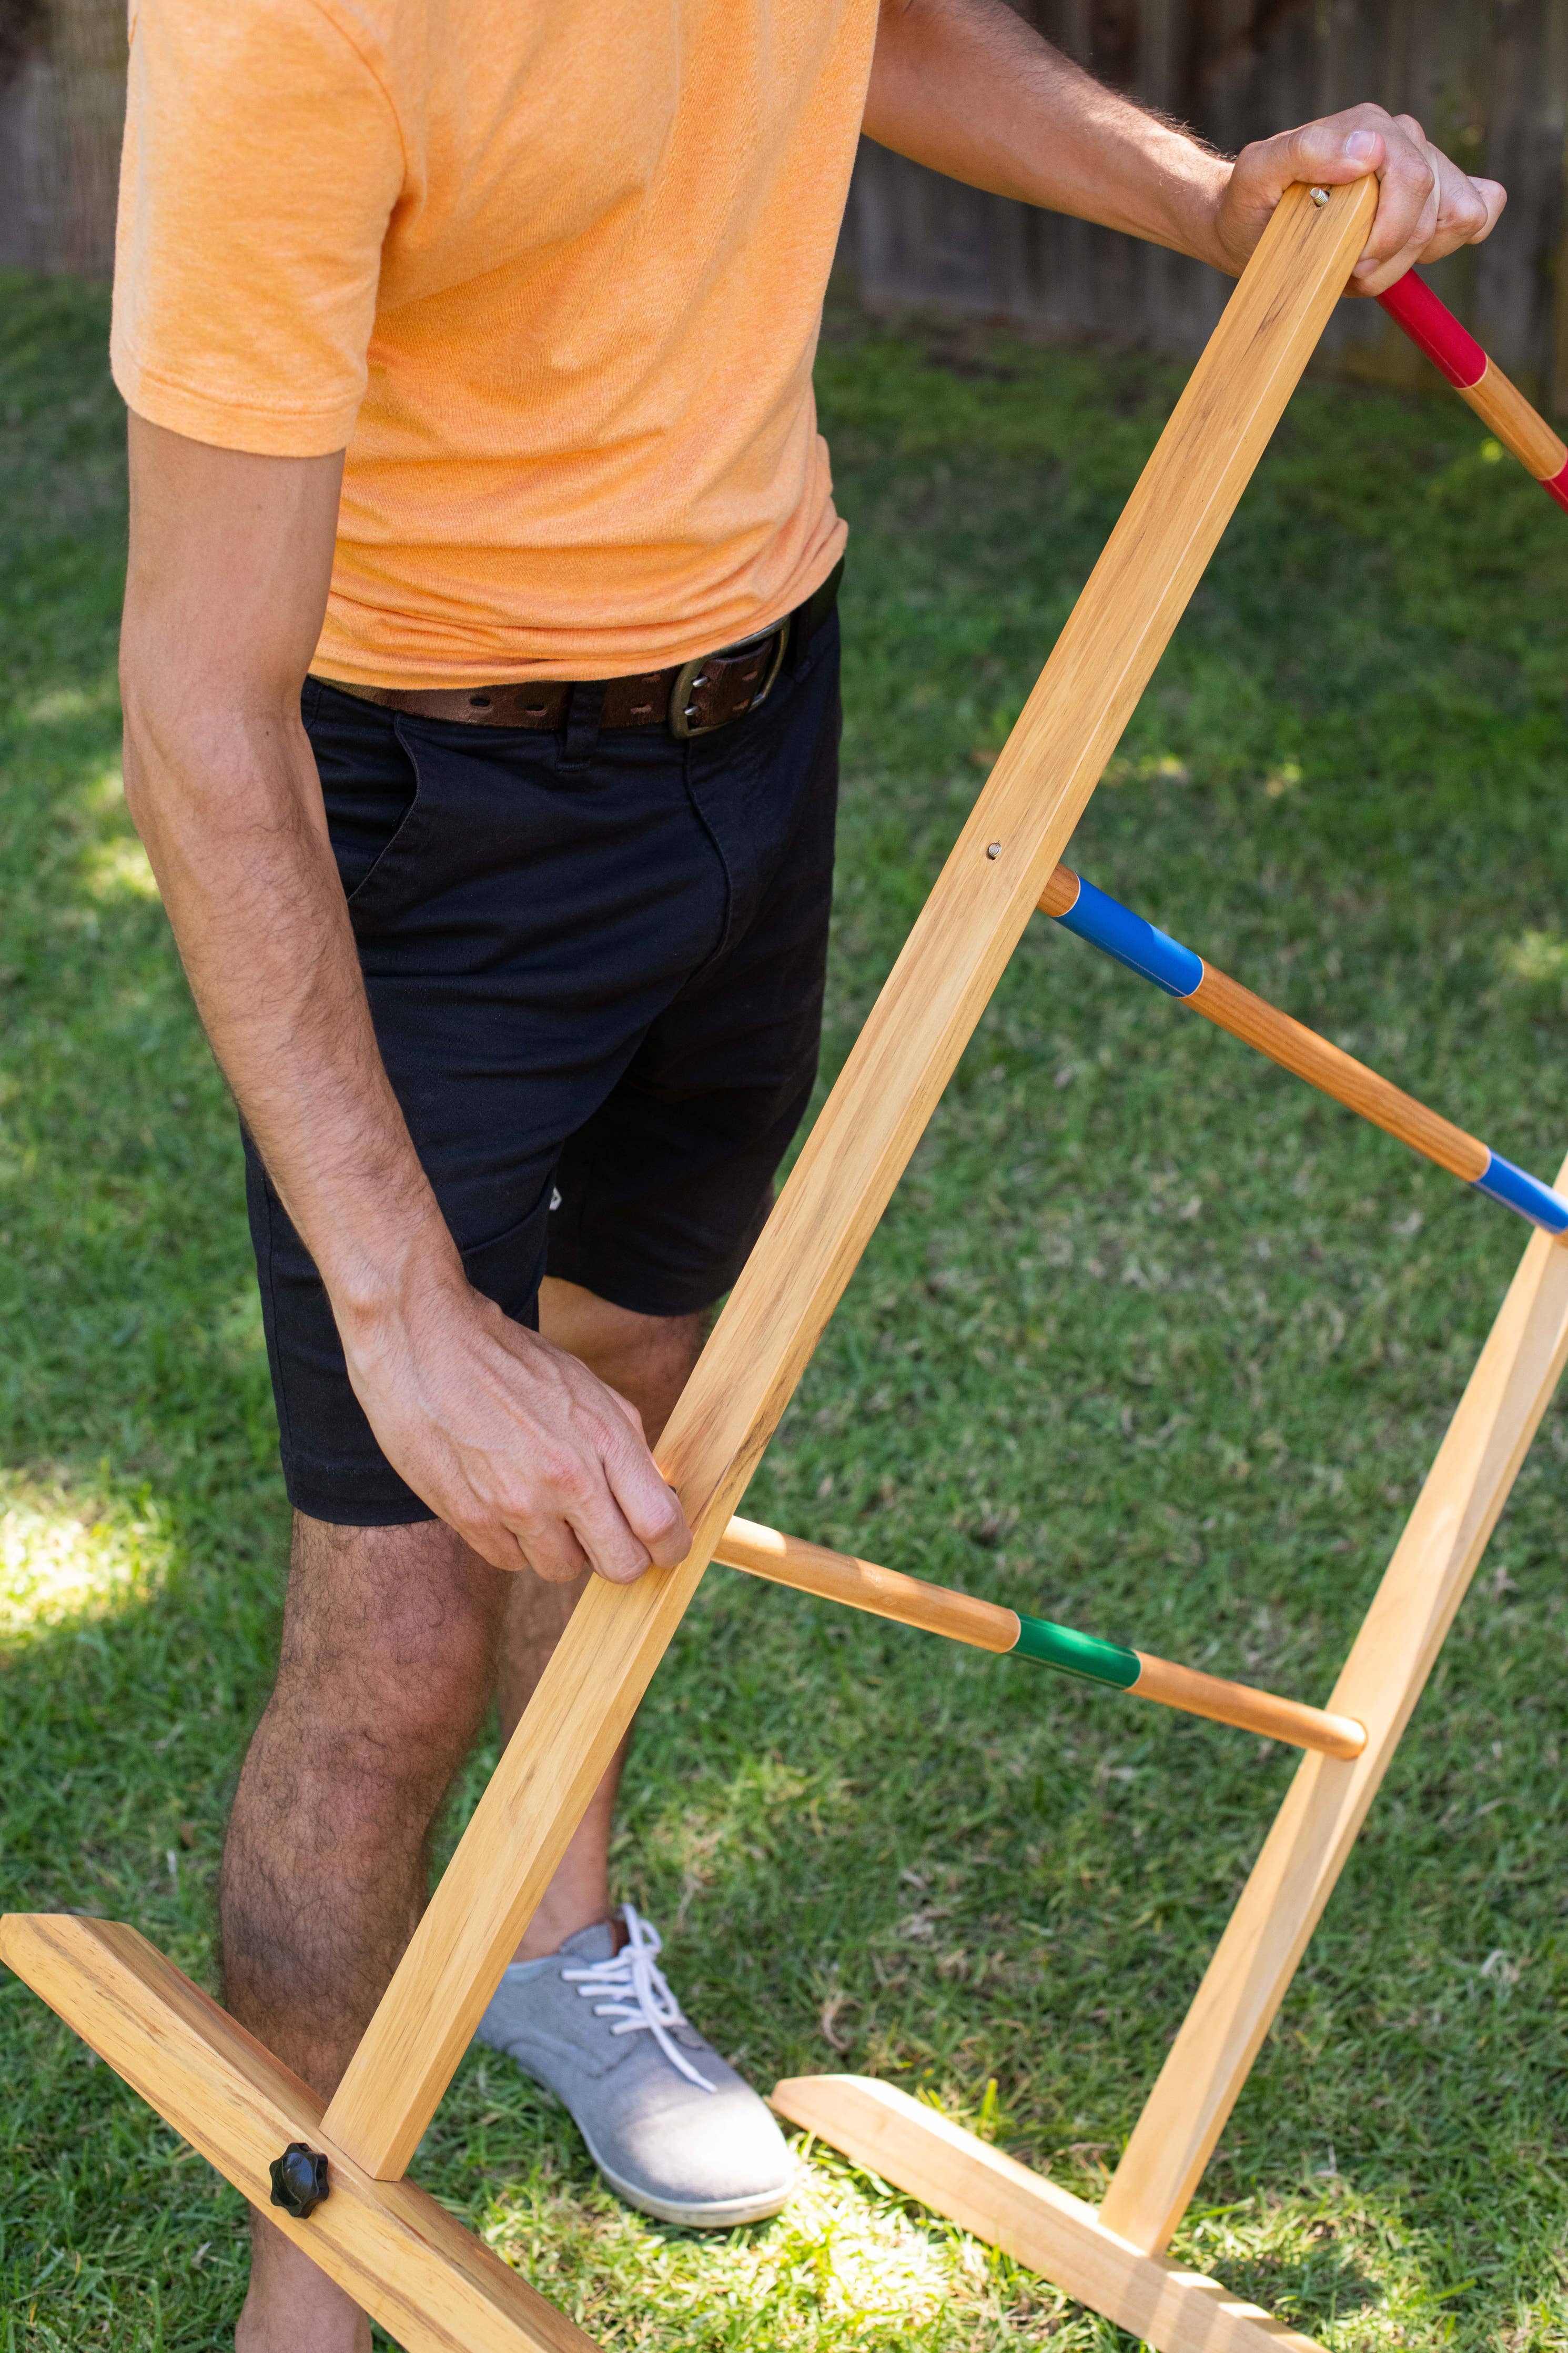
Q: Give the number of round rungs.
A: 3